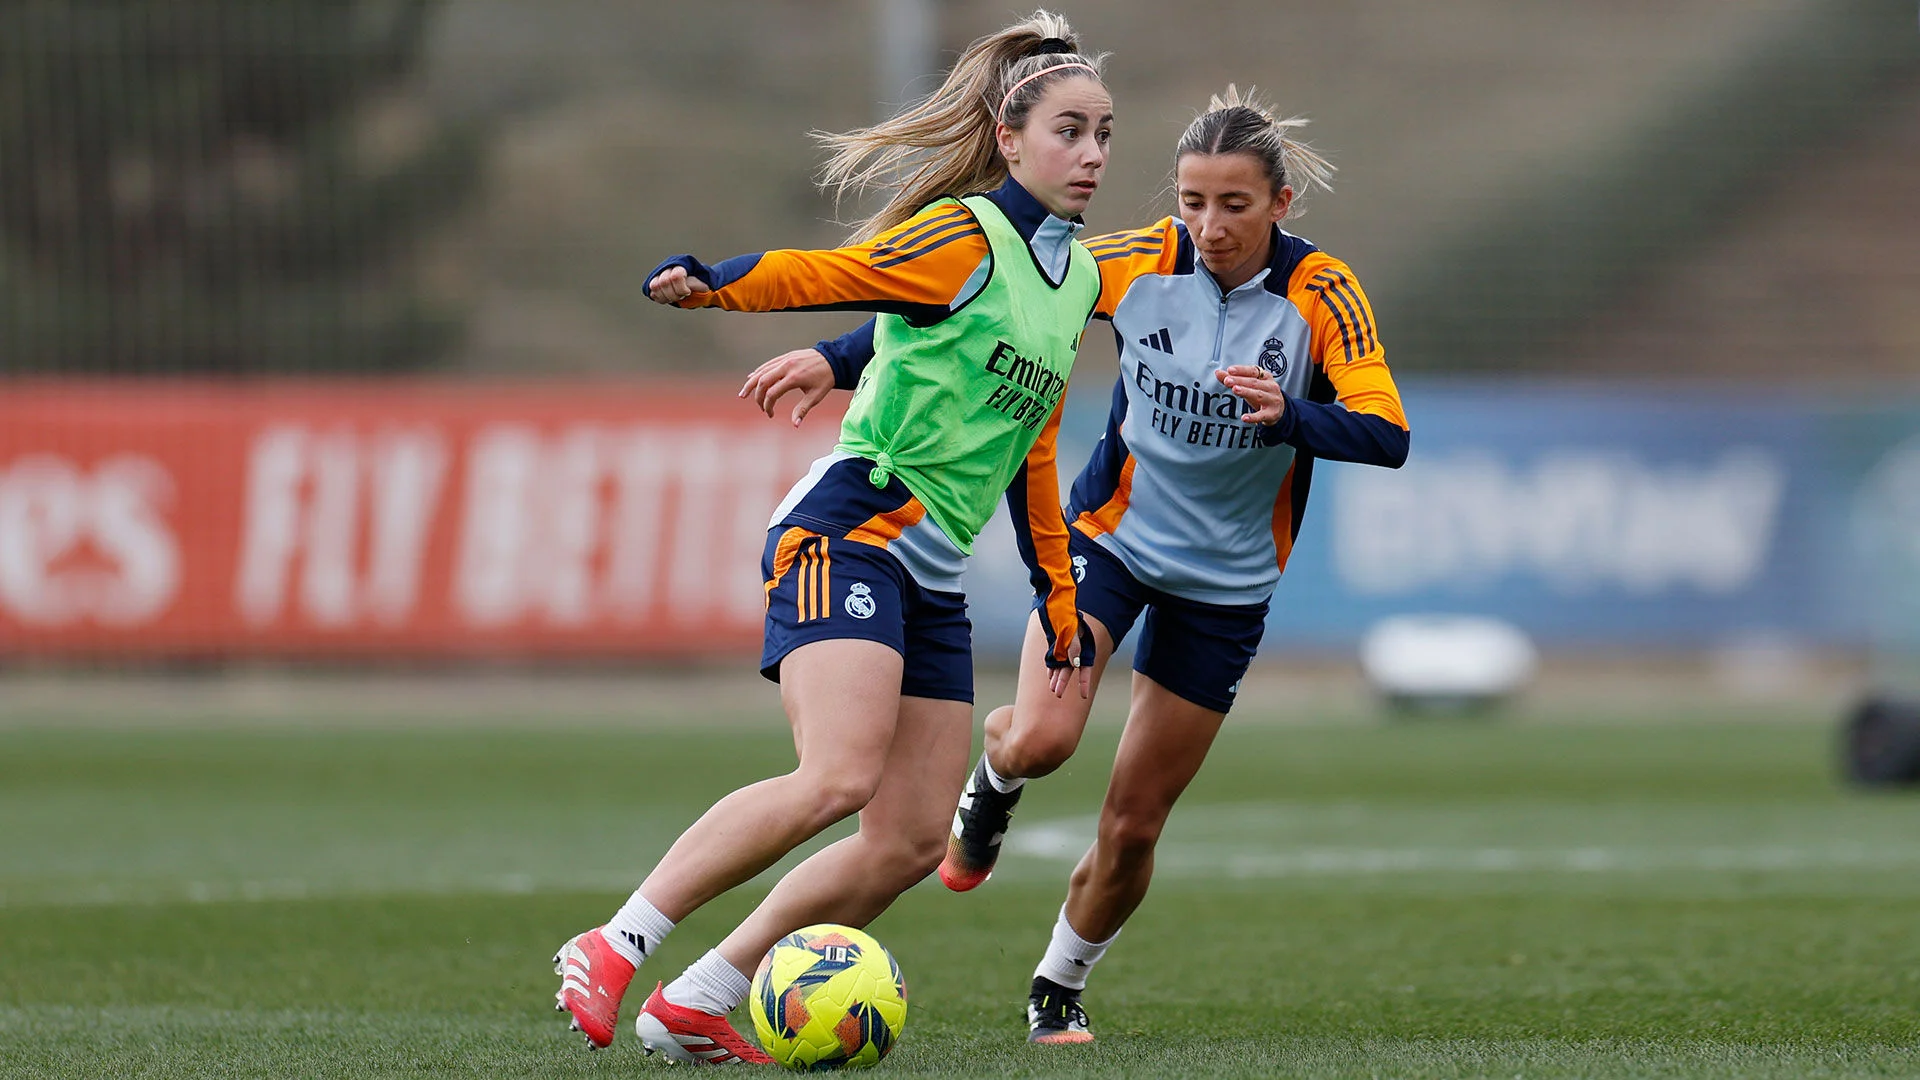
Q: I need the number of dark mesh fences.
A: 1